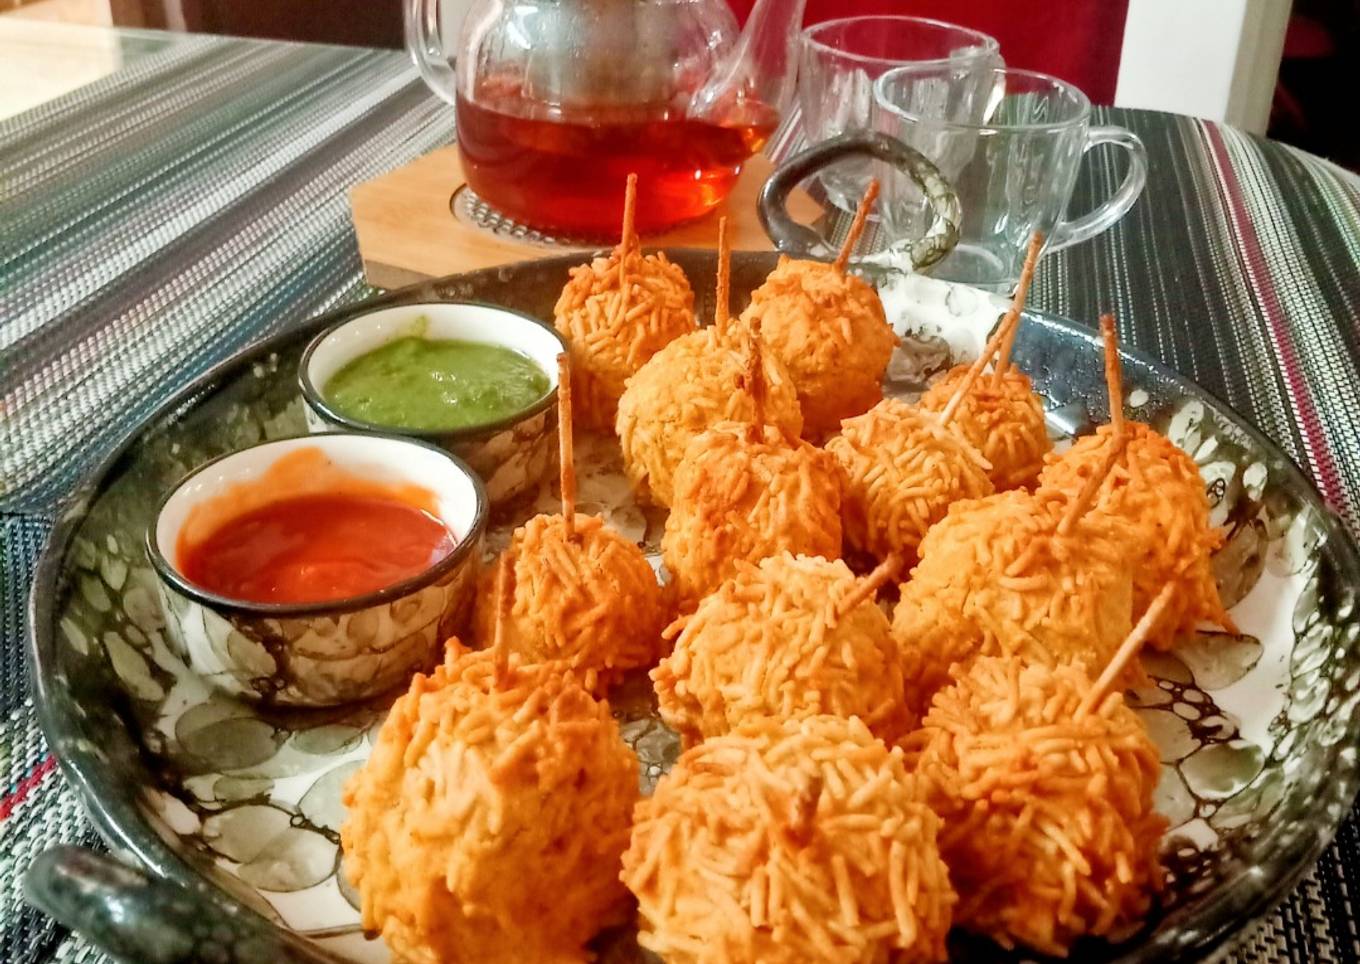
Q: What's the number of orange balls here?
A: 13